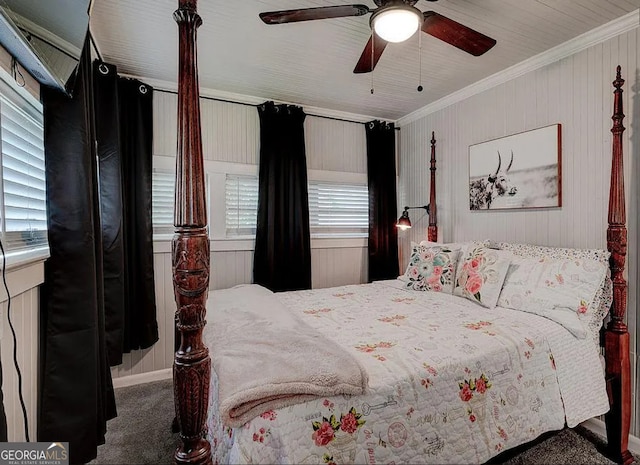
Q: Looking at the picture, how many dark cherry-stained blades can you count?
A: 3